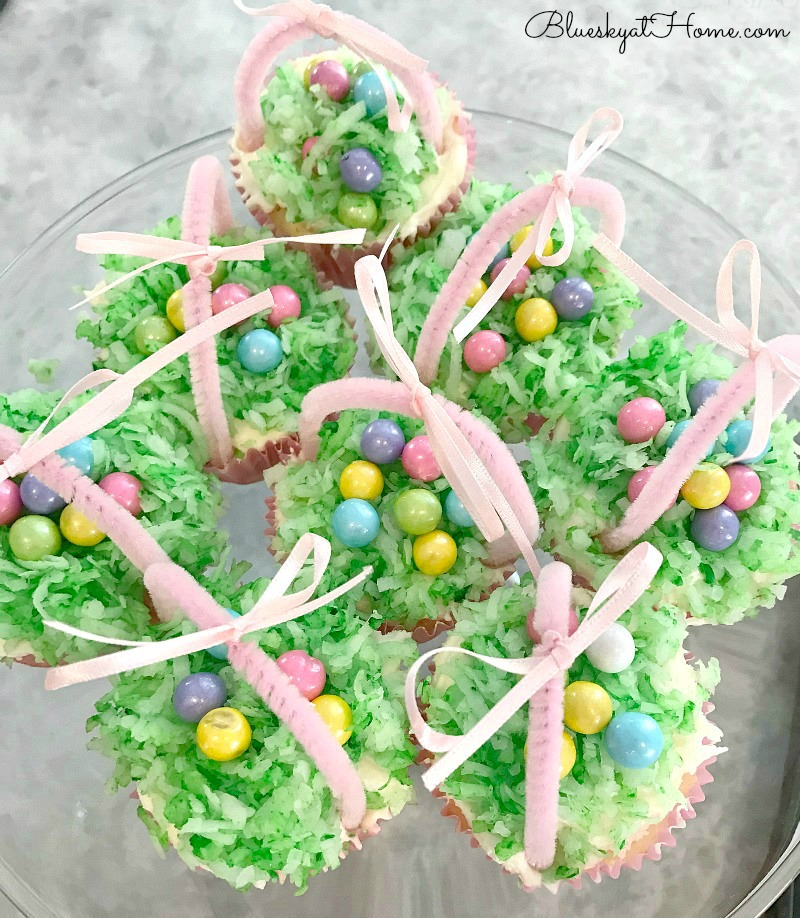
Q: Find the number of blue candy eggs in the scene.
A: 10